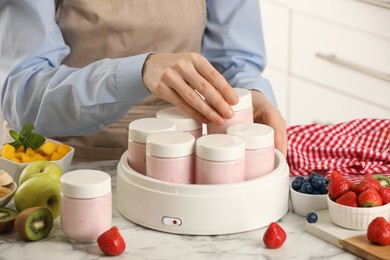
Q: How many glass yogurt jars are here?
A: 7